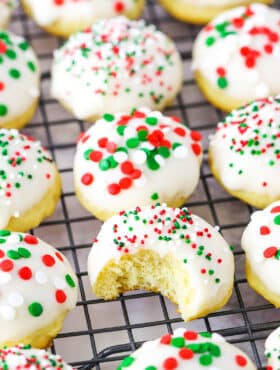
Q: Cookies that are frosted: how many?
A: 15